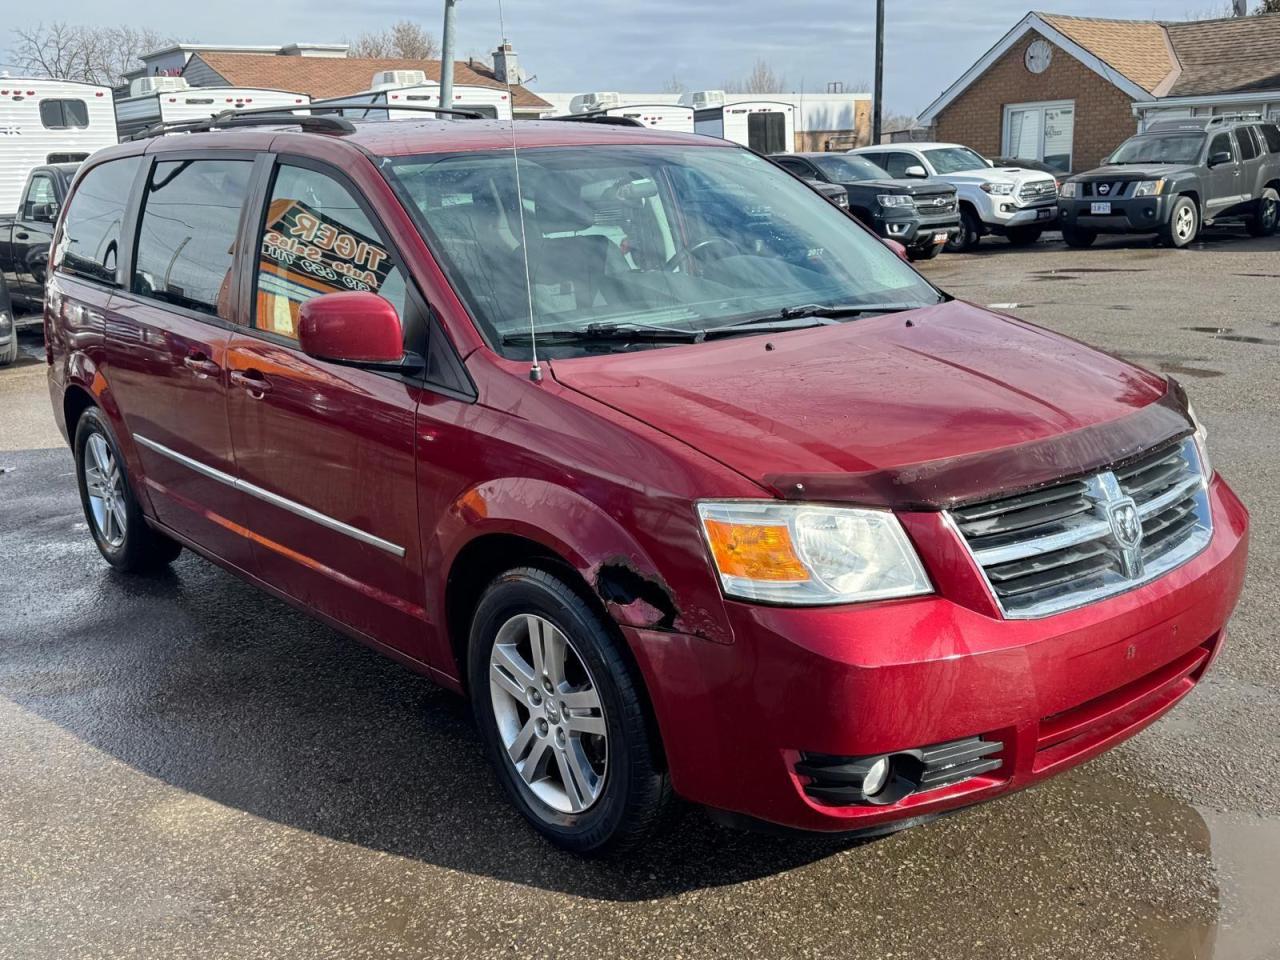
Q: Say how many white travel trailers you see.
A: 5